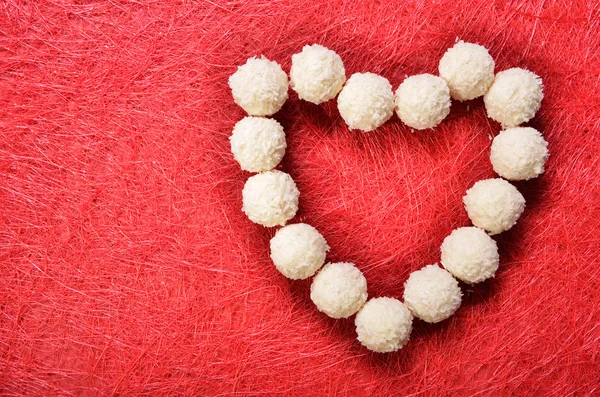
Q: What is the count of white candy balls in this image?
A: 15